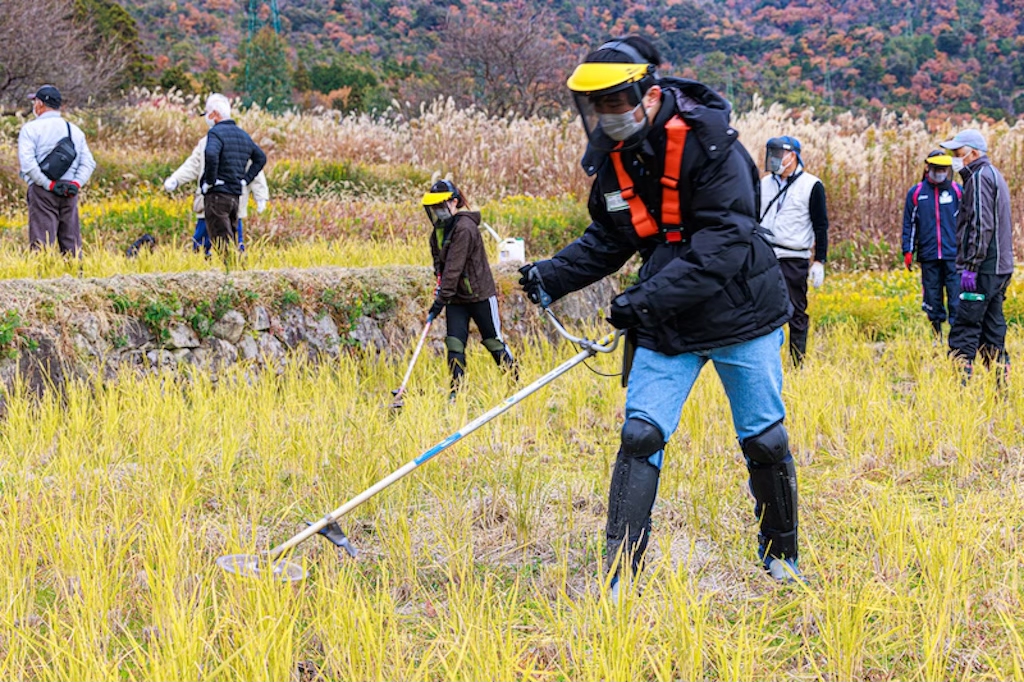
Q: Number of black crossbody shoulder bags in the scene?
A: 1